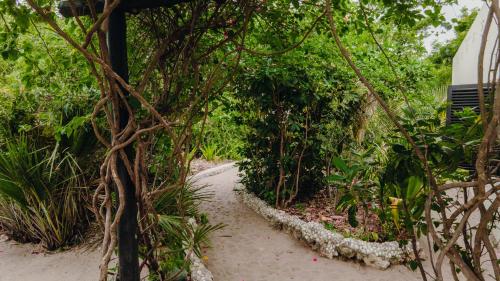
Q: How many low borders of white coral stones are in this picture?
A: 2